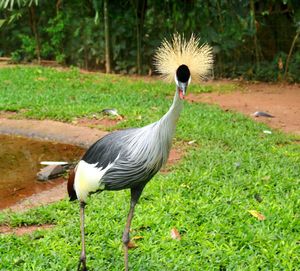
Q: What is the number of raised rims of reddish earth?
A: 1